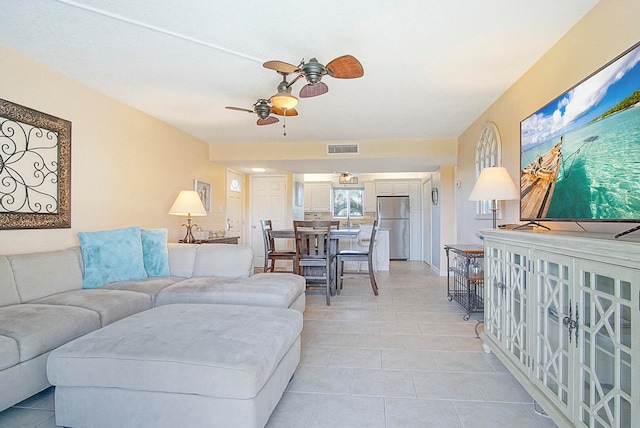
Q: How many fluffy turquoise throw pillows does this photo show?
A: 2